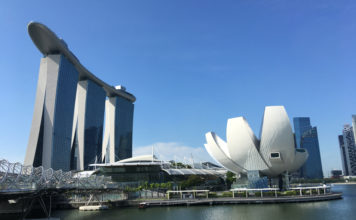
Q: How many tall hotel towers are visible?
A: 3